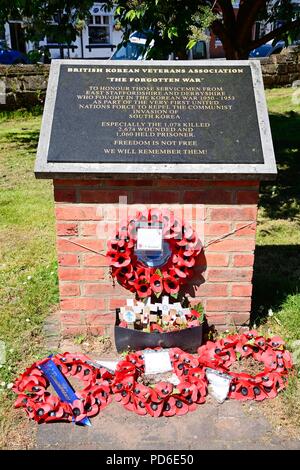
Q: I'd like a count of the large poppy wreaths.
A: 4